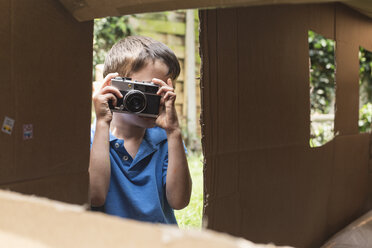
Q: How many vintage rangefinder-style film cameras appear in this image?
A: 1